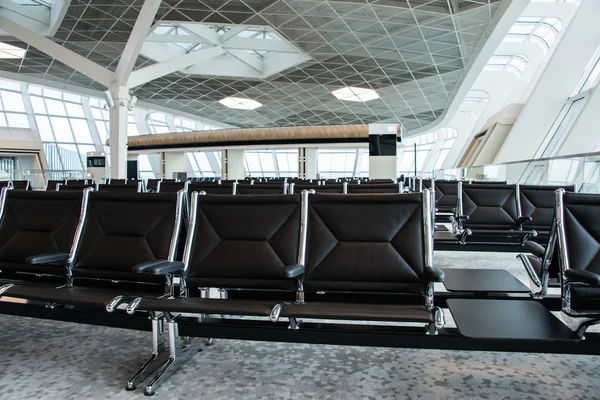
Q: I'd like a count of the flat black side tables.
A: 2